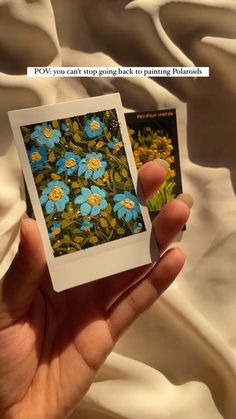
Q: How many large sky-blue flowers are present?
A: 8